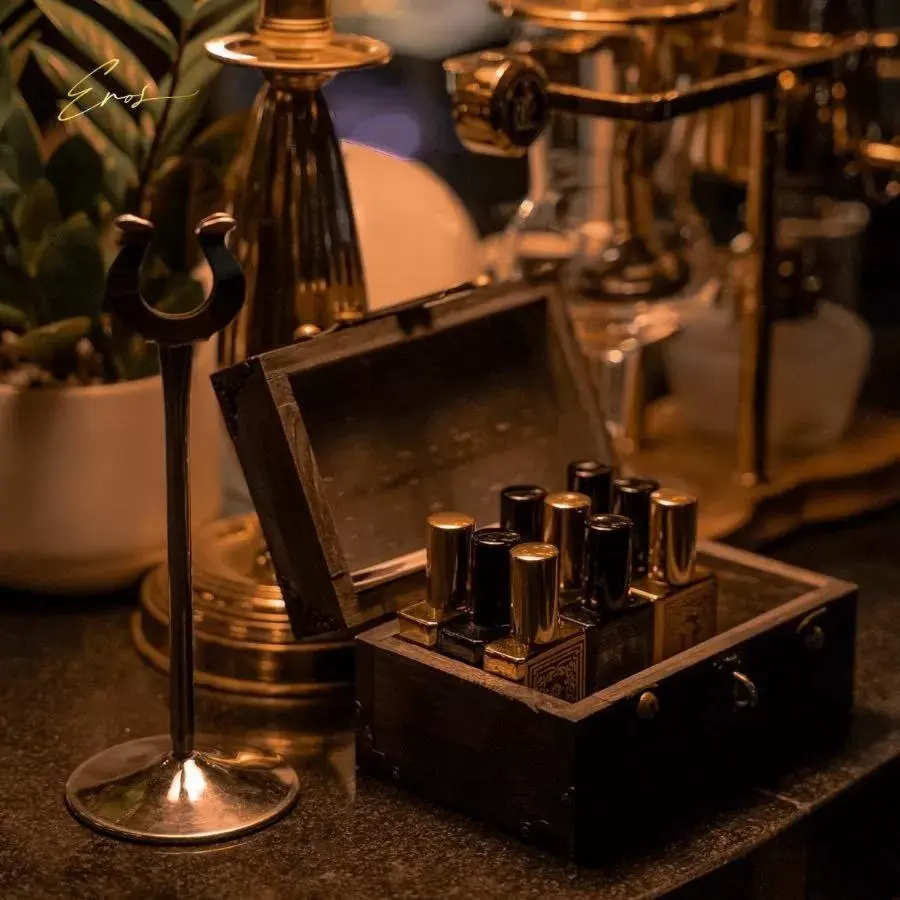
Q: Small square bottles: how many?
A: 9